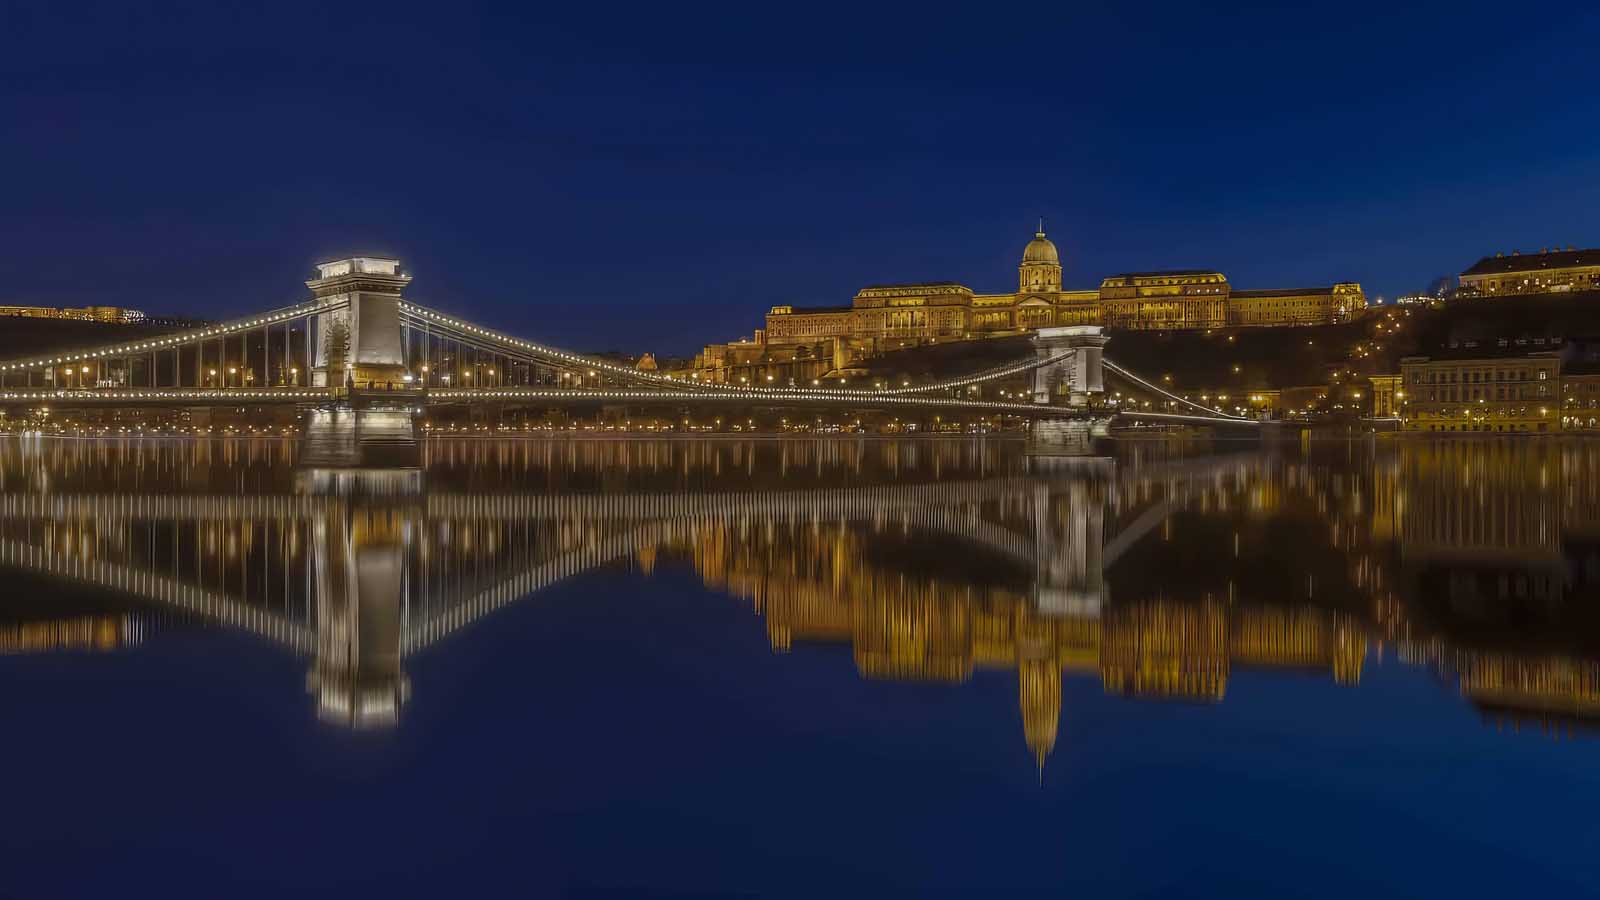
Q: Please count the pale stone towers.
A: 2